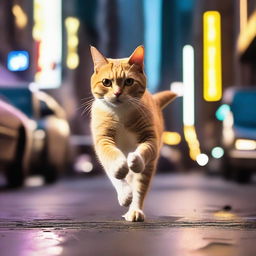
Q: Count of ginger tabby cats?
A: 1